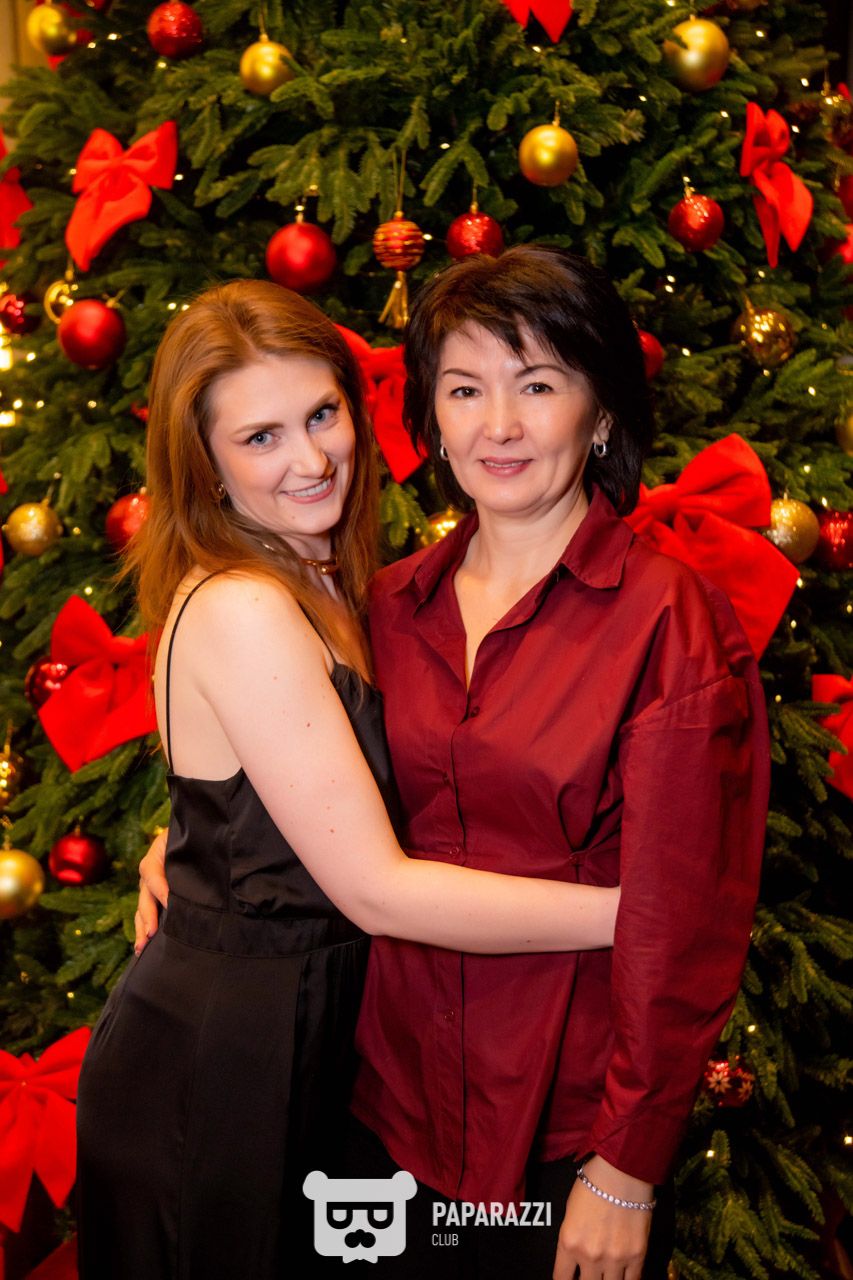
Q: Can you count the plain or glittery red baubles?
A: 11